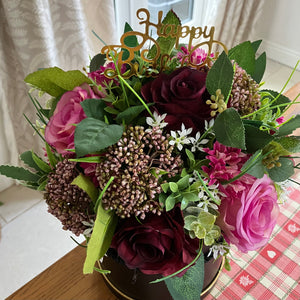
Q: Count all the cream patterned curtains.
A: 2